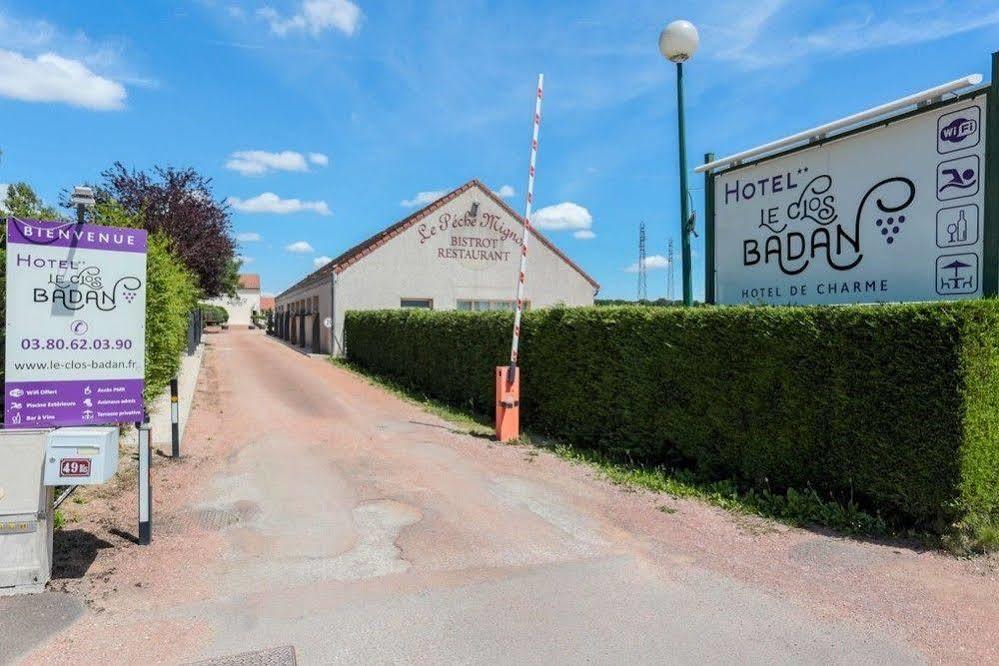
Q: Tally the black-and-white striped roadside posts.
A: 2